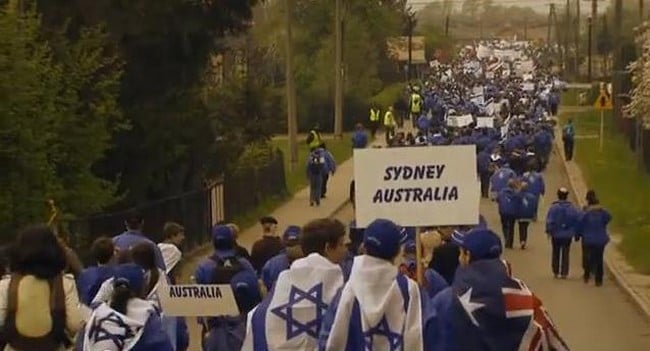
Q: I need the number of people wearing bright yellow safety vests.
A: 4